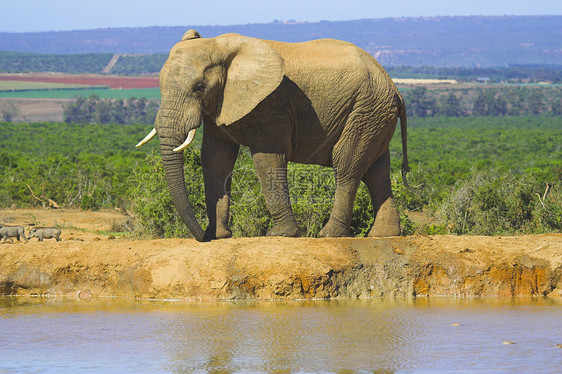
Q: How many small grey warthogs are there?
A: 2